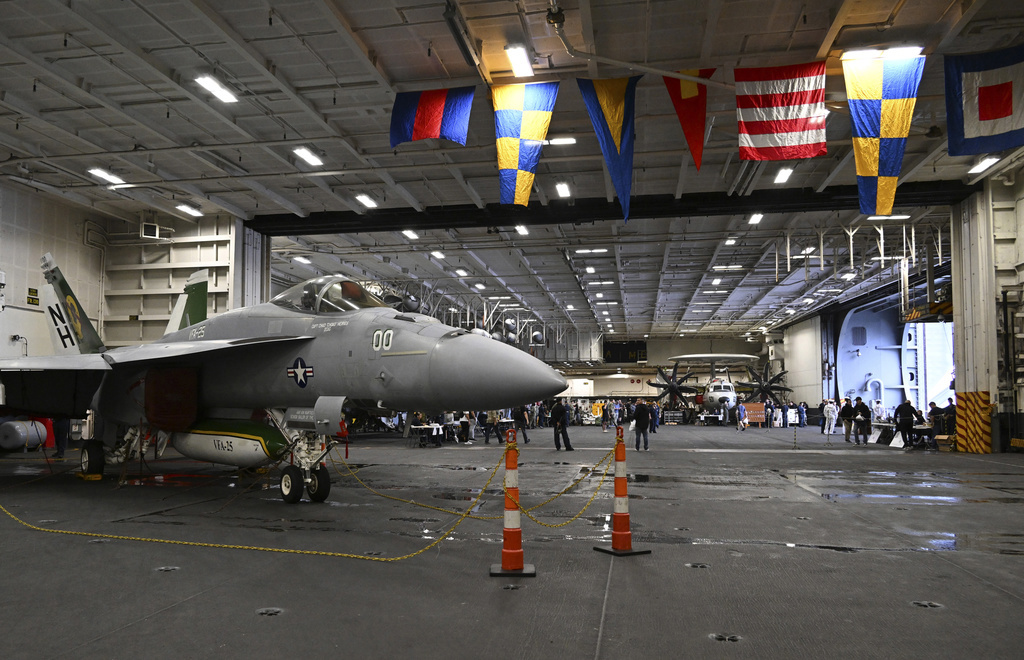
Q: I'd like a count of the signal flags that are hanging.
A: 7